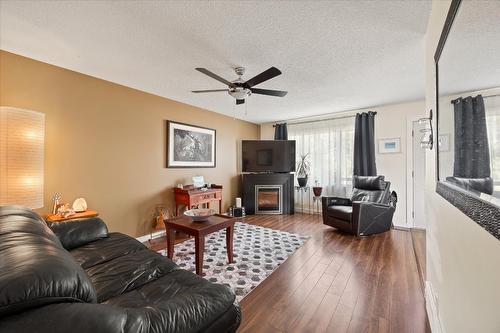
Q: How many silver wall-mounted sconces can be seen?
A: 1